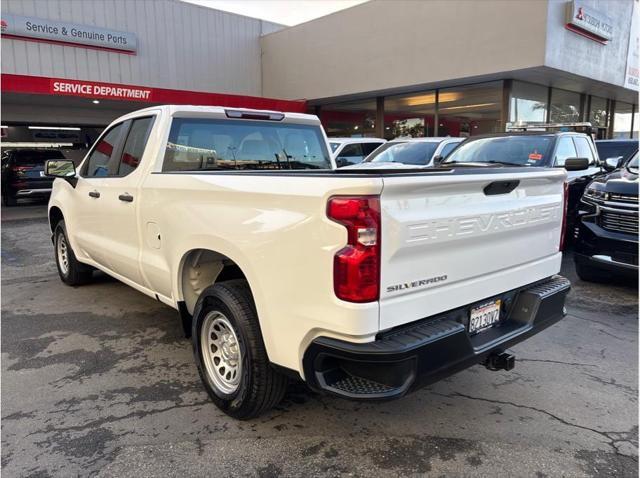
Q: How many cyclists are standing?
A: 0